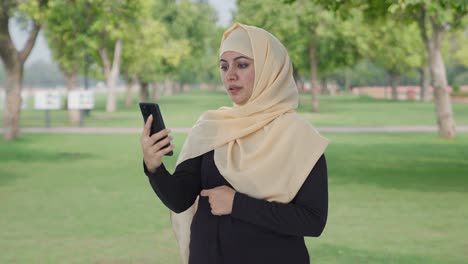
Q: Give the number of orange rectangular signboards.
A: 0